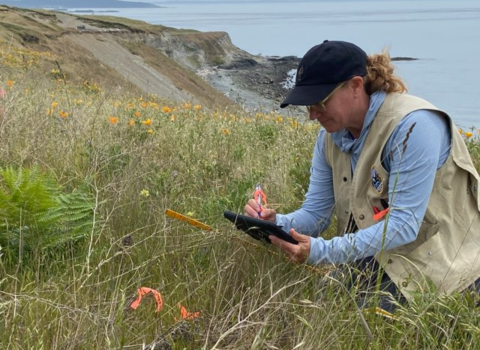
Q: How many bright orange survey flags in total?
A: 2